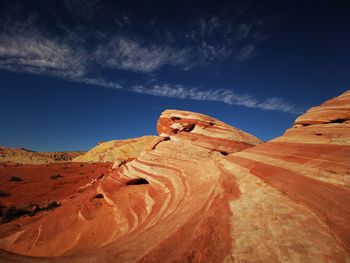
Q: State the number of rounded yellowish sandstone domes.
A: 1